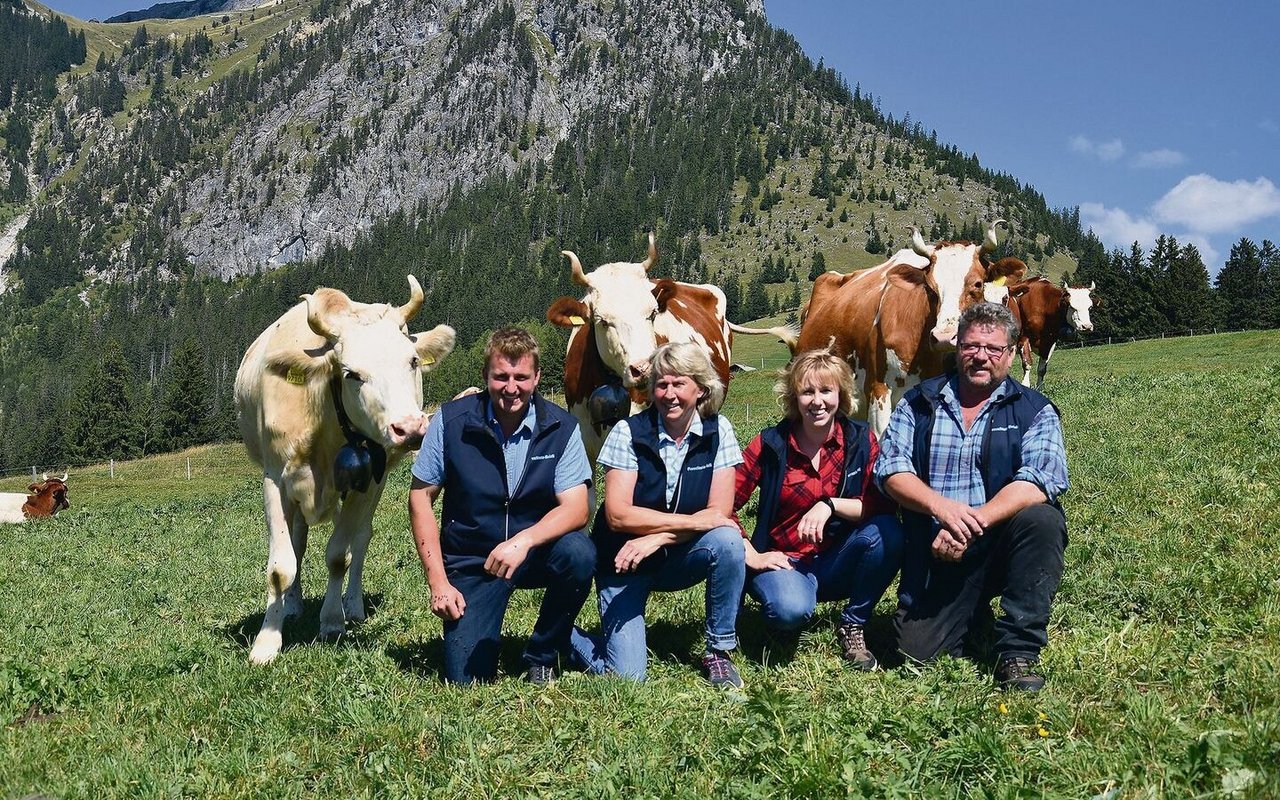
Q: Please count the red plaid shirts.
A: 1